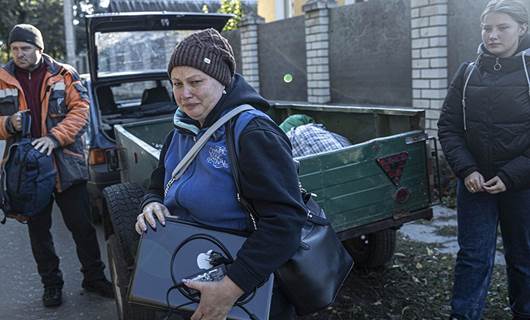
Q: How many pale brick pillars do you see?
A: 3